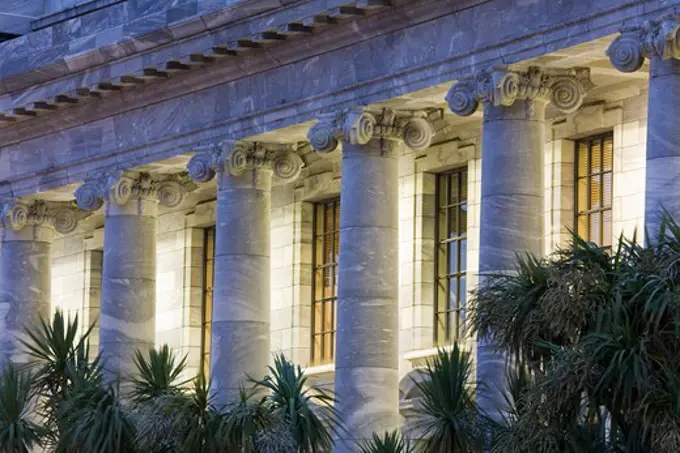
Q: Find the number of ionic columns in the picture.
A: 6